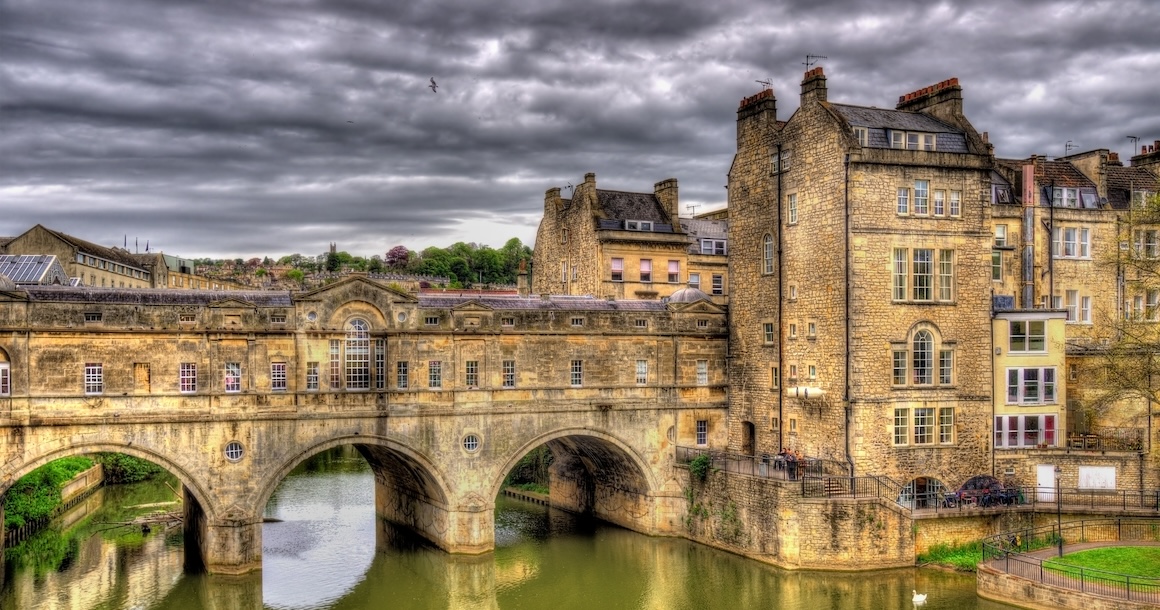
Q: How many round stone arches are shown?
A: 3